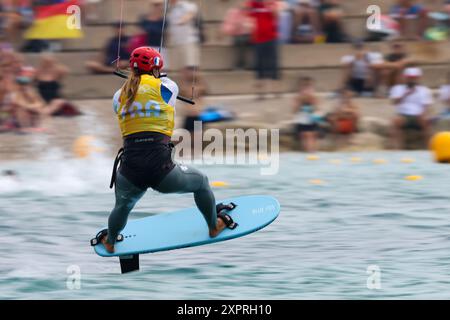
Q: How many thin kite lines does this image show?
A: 3